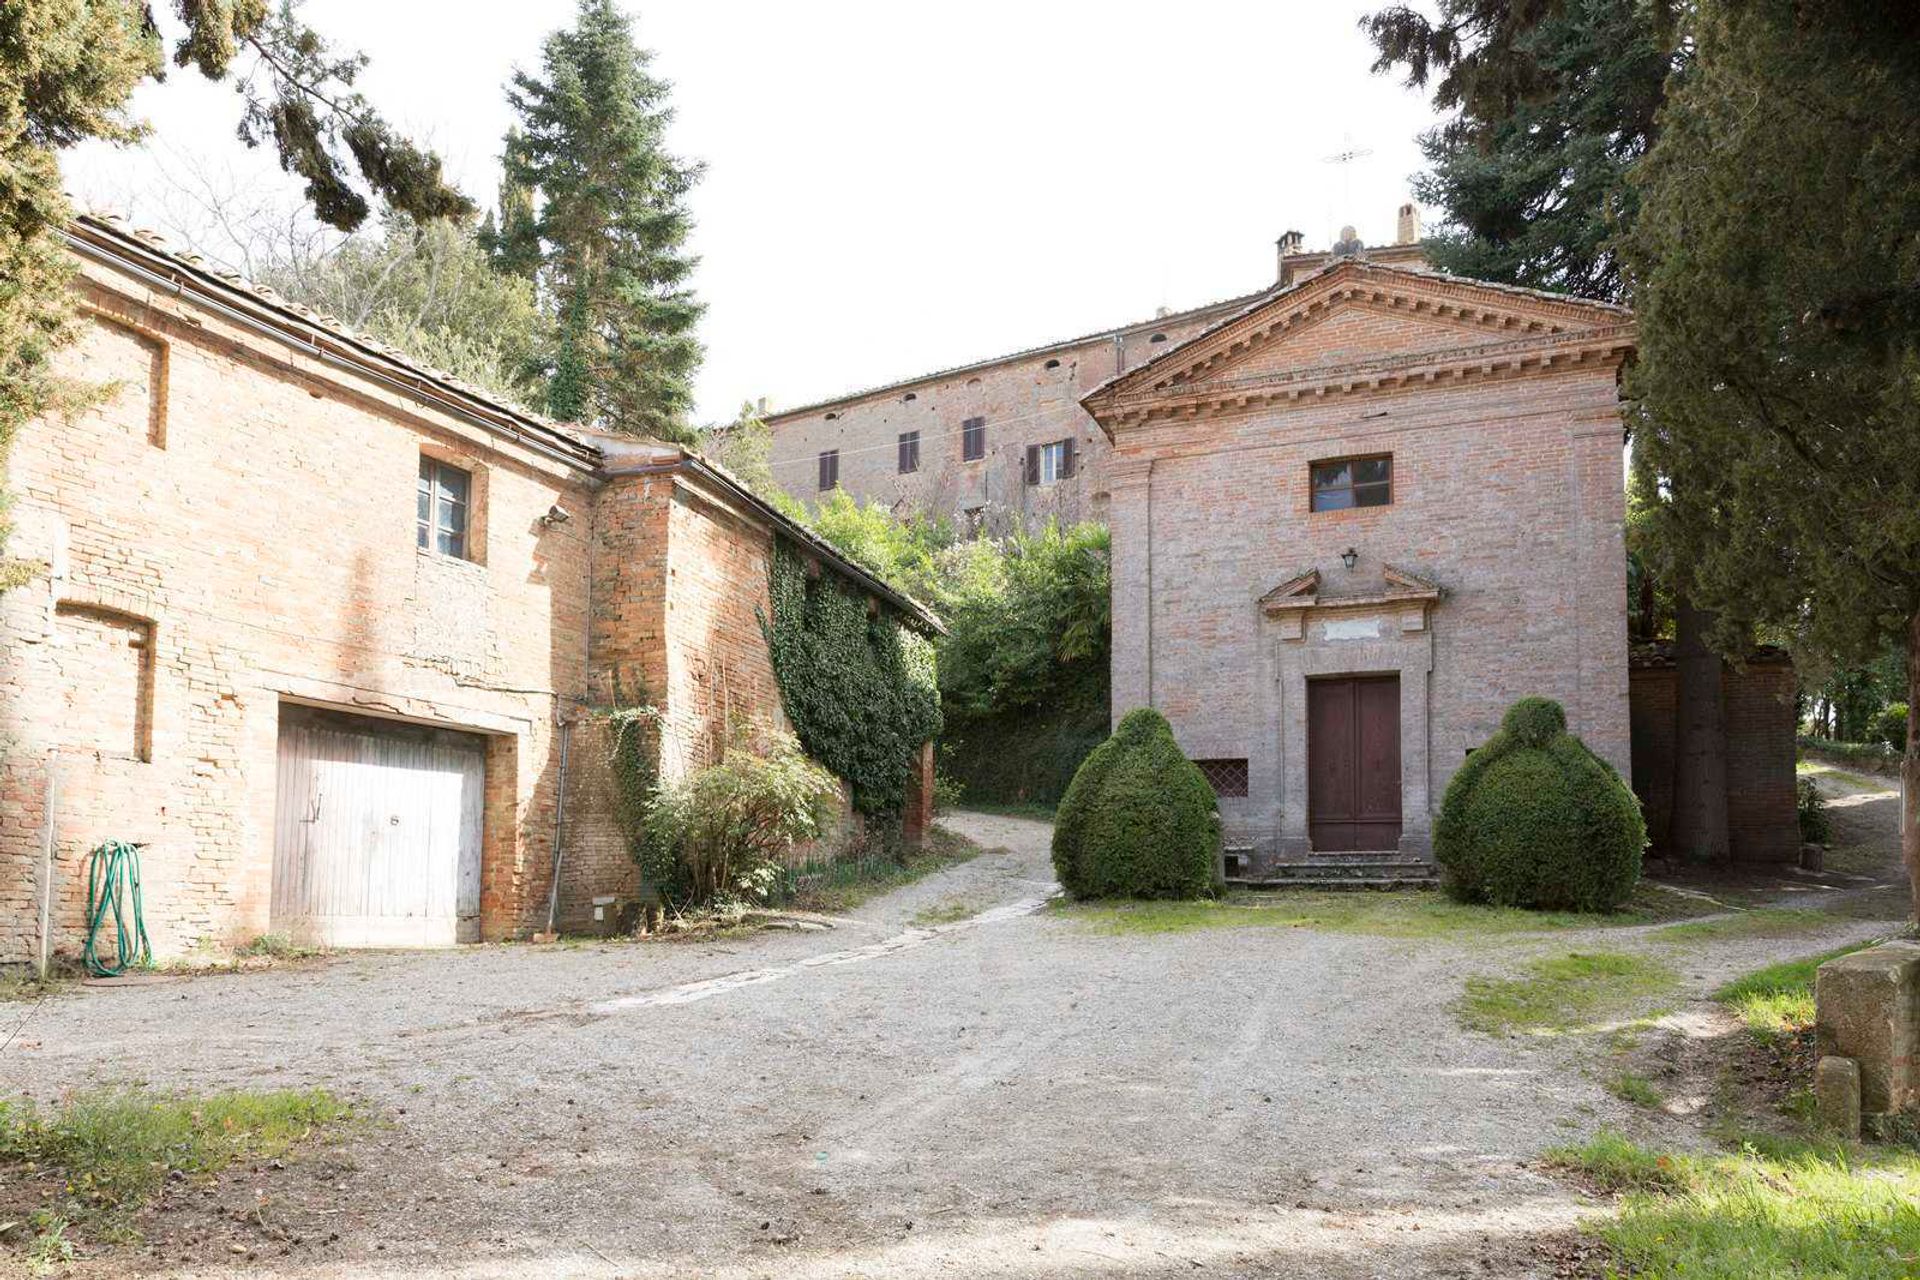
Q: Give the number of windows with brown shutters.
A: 4